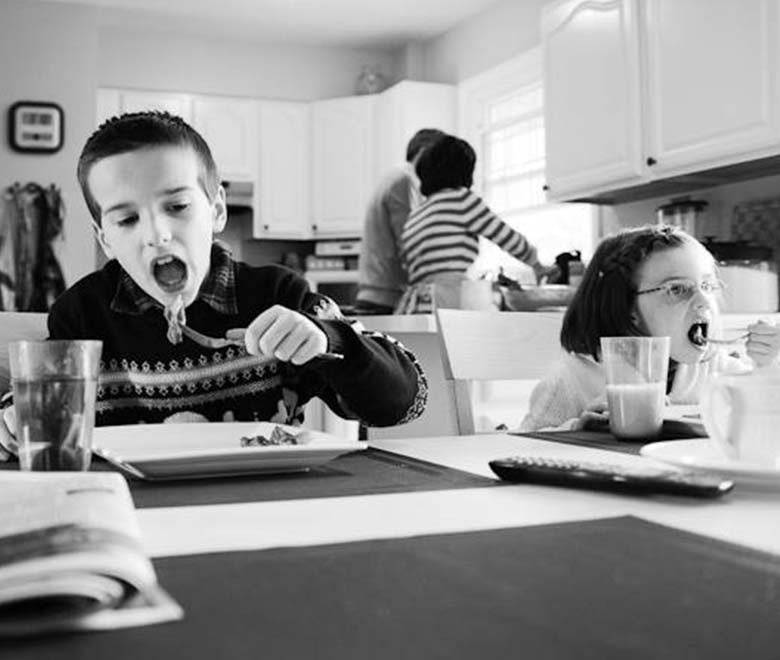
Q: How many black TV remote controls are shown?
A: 1